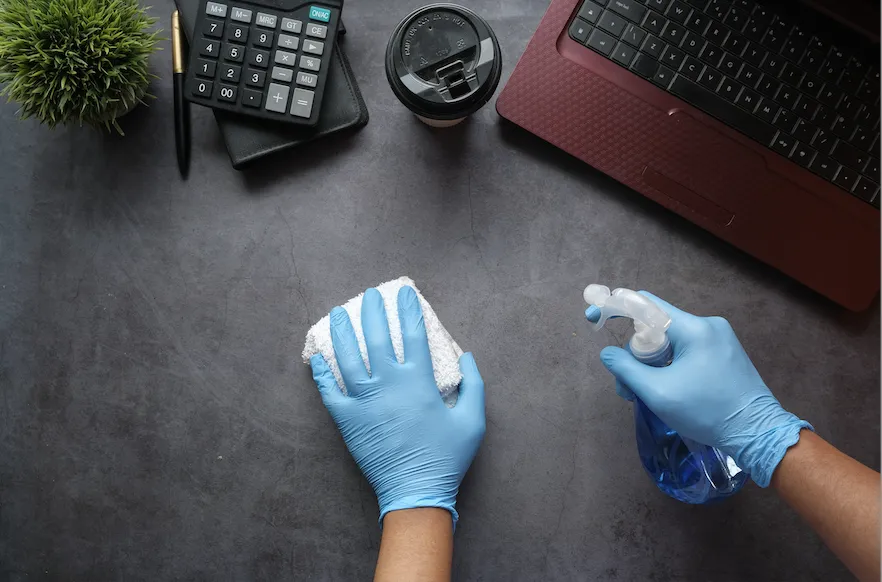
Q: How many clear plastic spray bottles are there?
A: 1